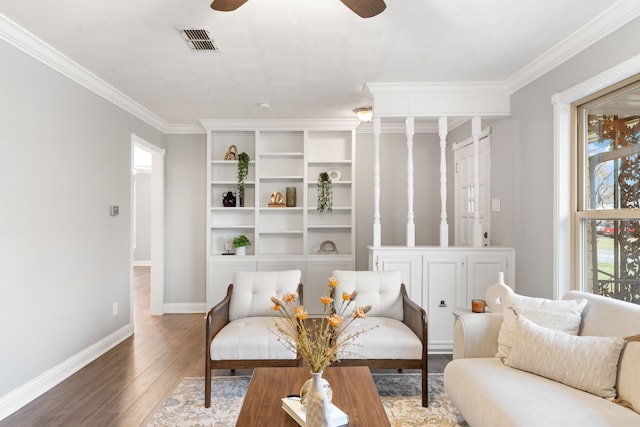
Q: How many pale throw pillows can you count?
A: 2